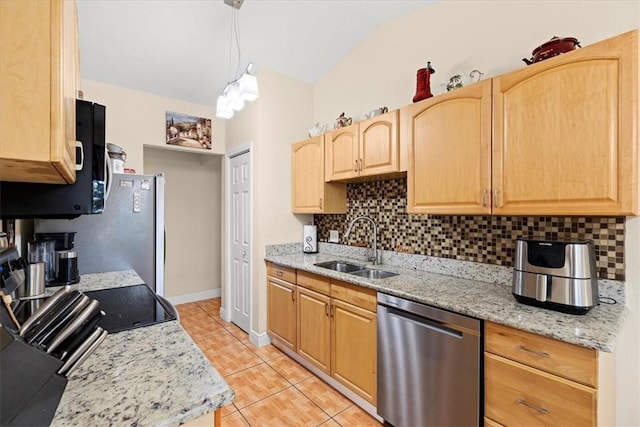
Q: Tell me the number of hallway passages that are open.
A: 1